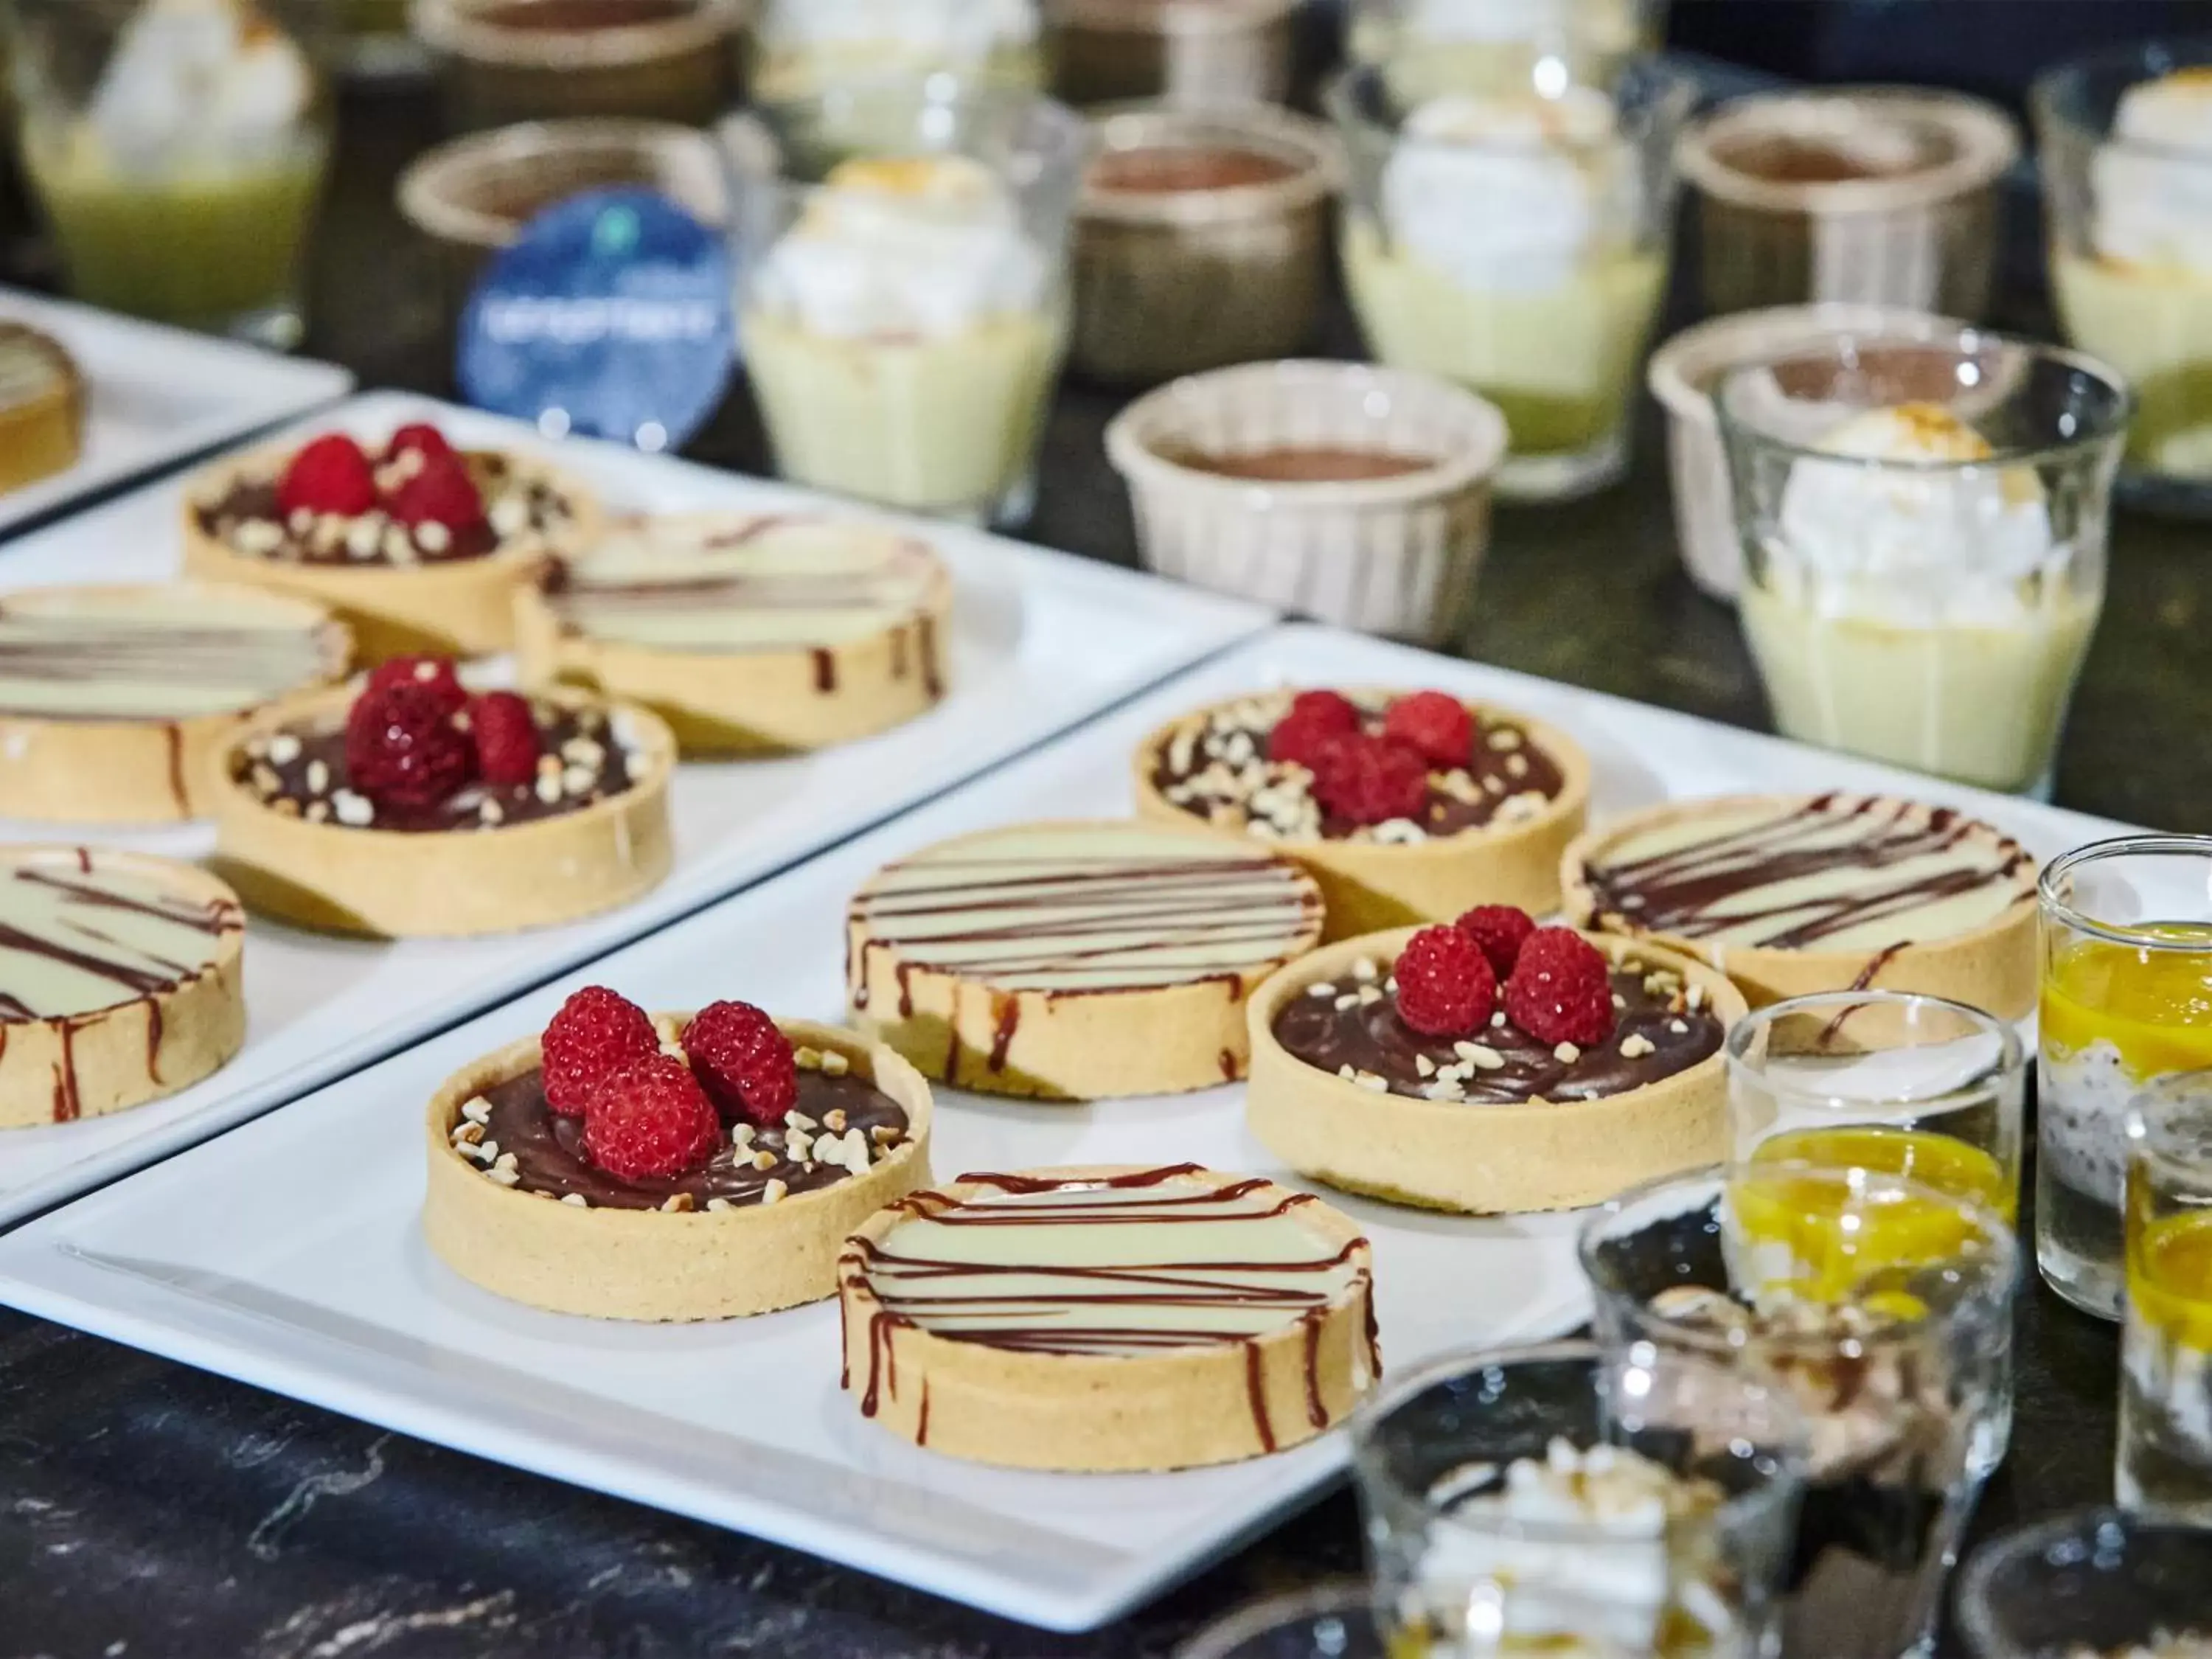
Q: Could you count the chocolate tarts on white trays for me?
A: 5